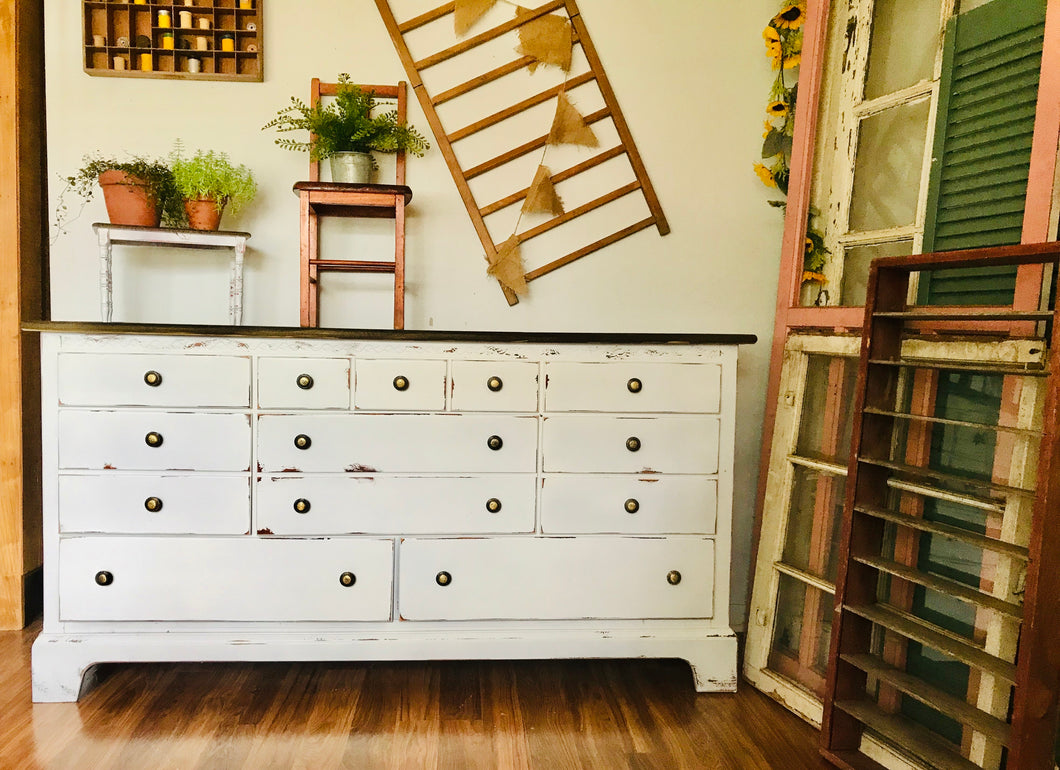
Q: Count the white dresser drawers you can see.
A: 13